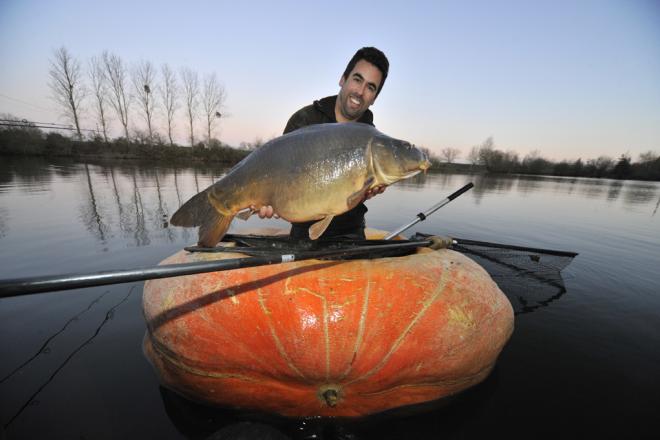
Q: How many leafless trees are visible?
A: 7